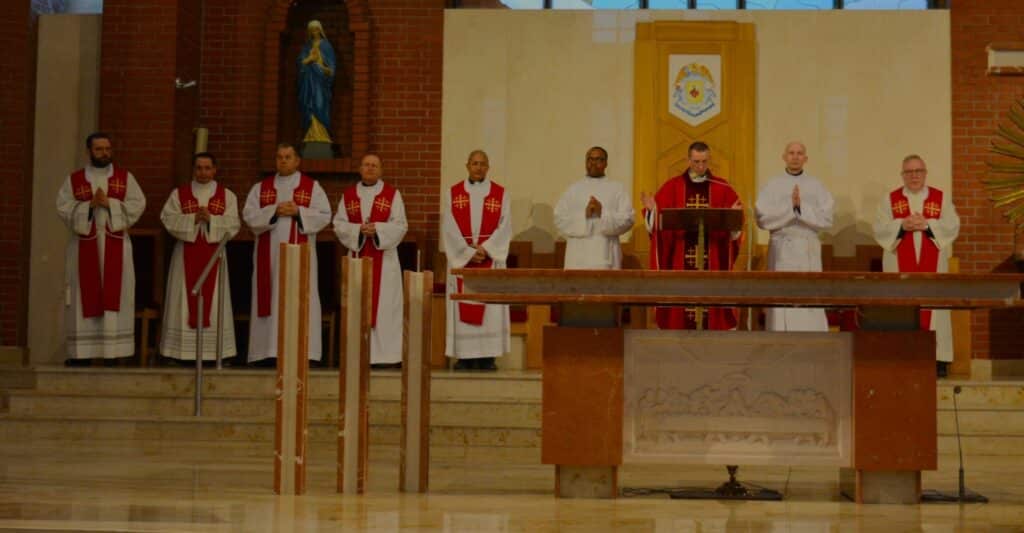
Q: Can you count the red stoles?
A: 6